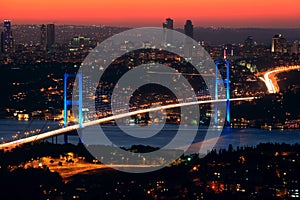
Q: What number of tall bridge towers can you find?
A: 2